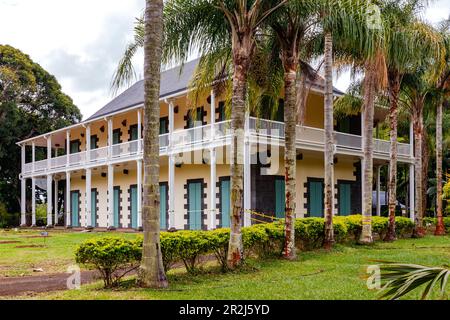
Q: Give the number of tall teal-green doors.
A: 10